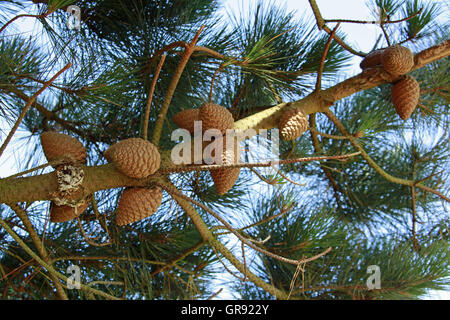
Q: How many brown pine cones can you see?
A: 11